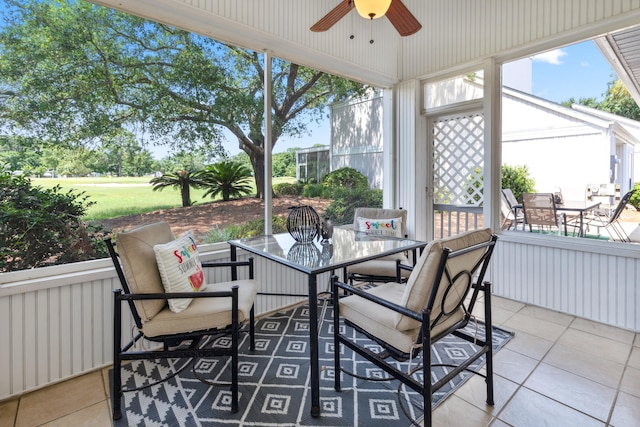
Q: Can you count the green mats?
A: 1